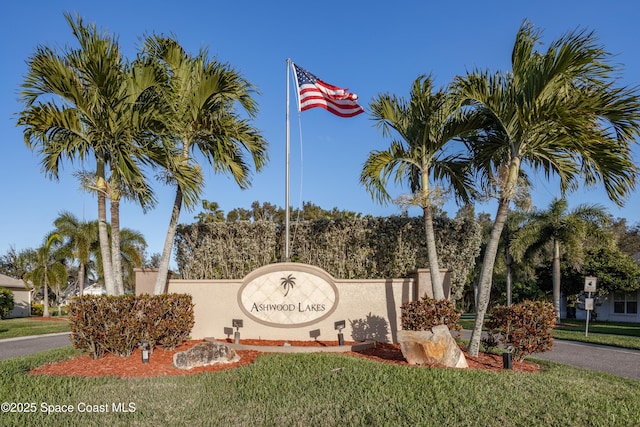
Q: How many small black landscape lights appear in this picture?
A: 4